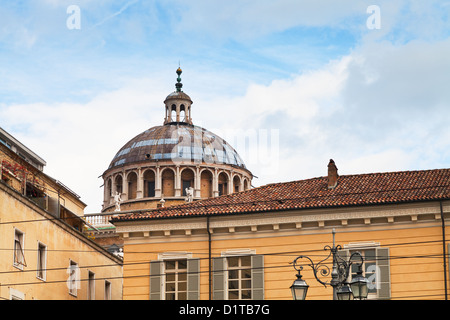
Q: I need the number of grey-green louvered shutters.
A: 6